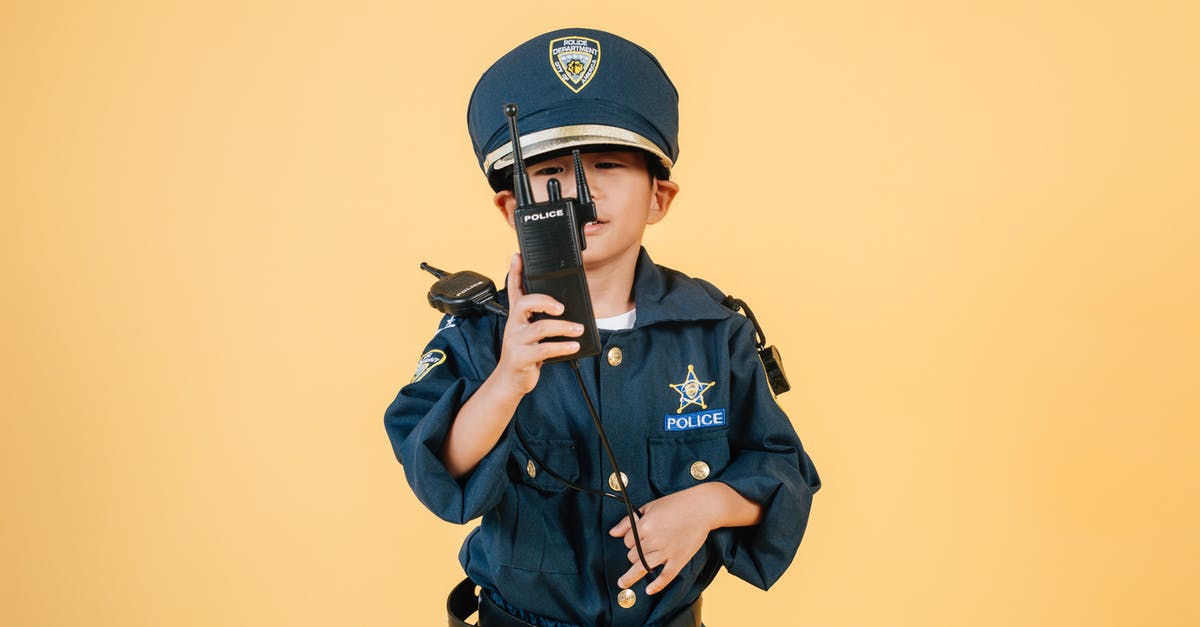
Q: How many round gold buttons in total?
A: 5